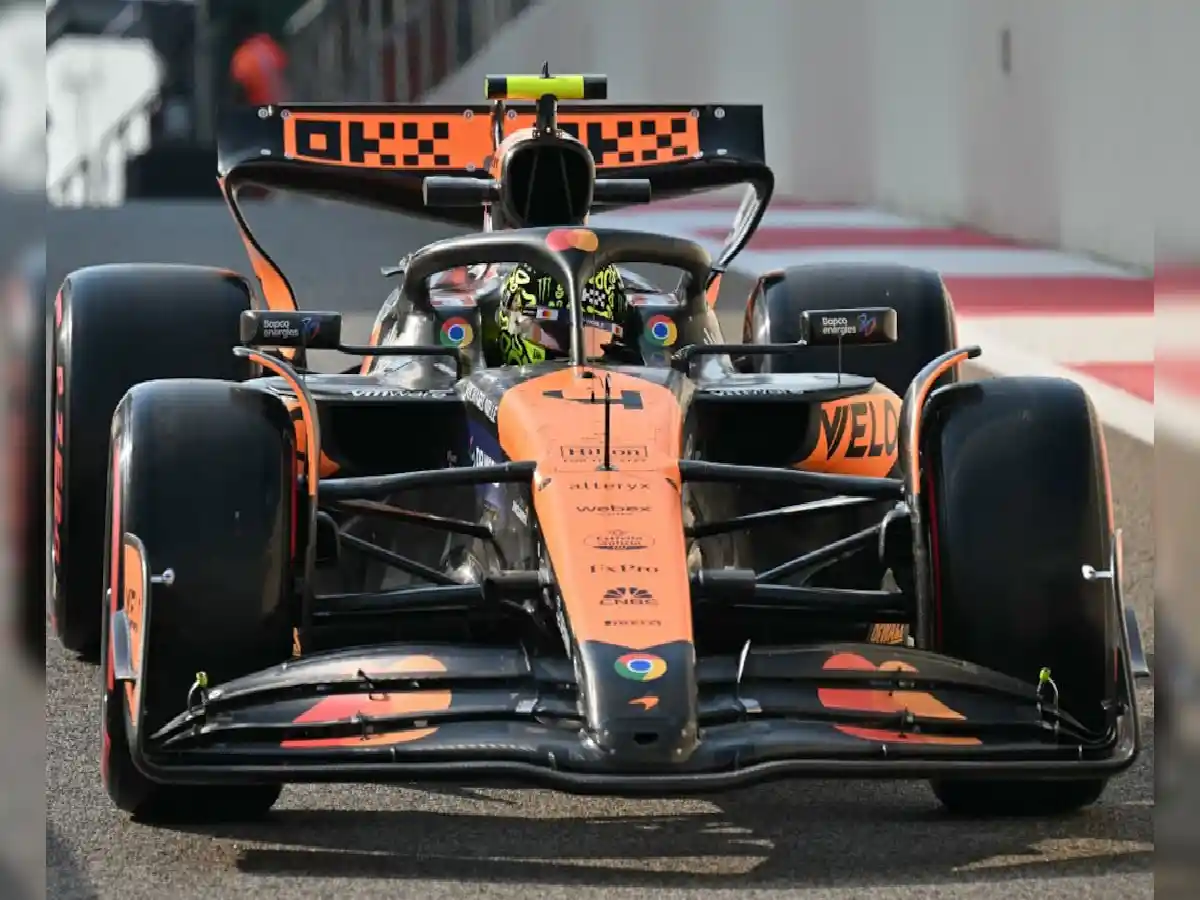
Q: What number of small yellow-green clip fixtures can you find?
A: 2